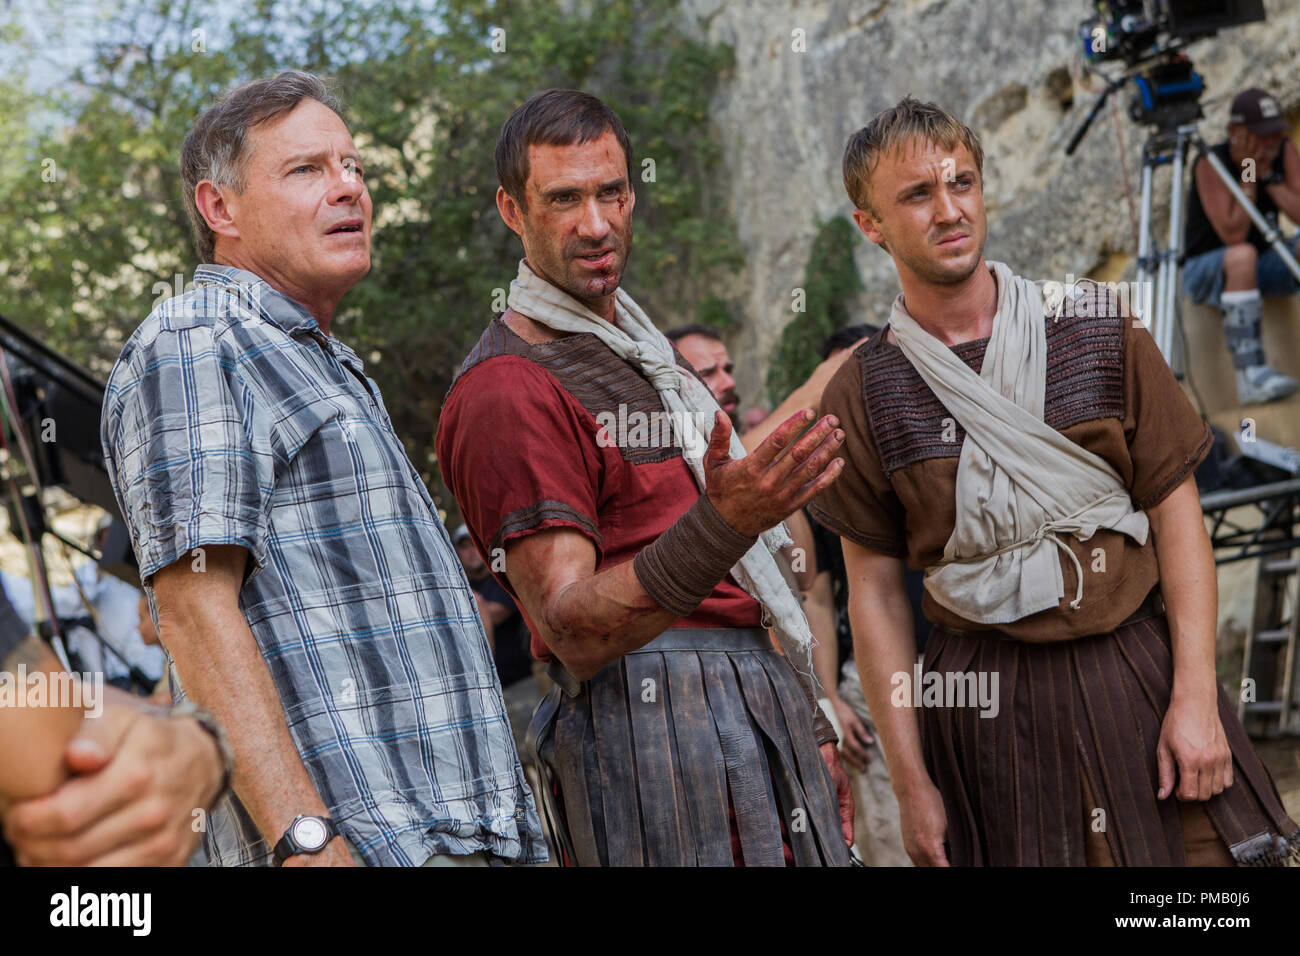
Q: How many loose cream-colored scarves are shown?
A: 2